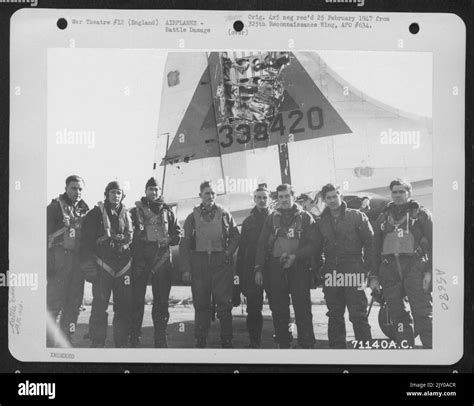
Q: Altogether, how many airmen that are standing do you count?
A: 8